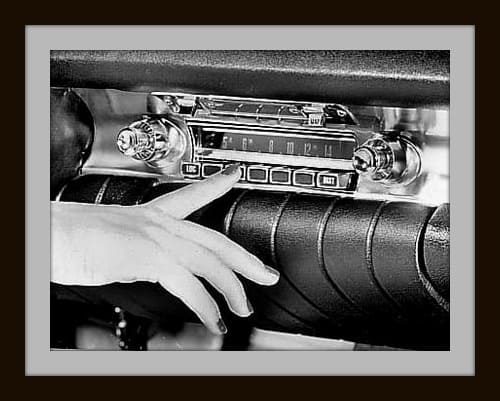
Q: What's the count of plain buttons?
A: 5